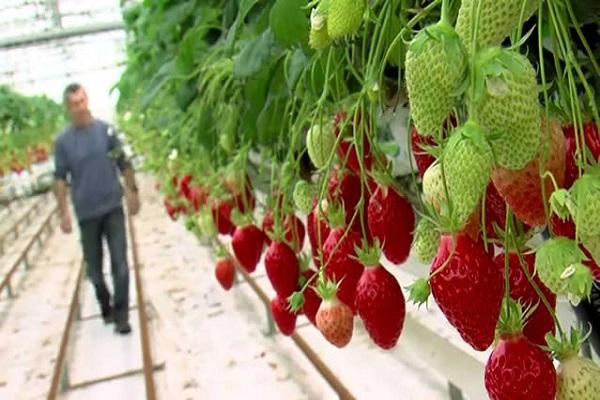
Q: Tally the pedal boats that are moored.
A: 0